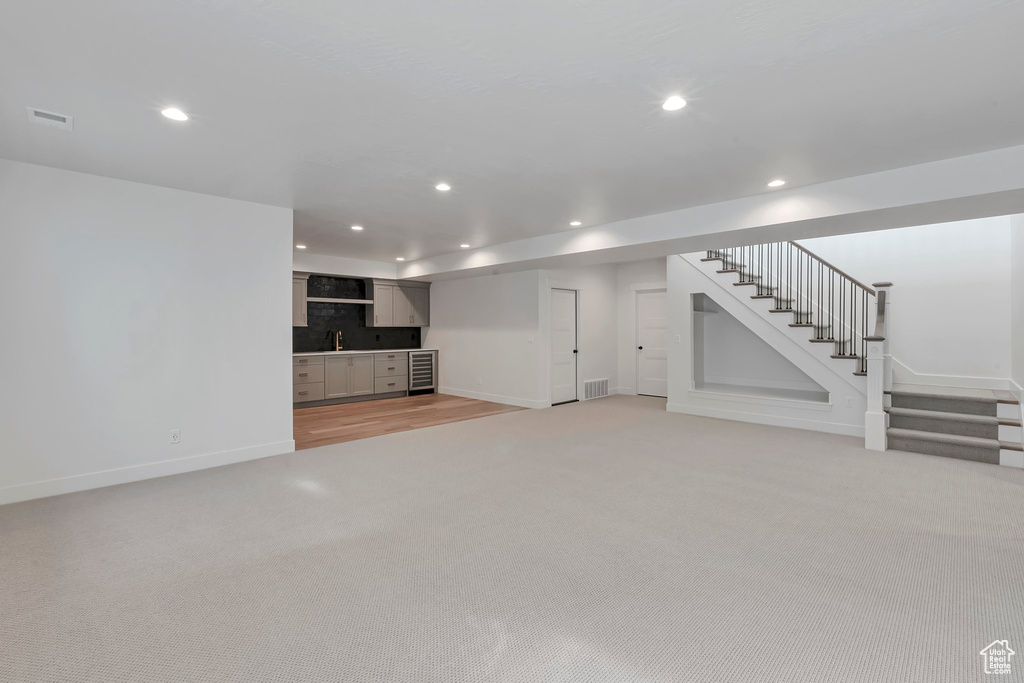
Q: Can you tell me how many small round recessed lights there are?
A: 9